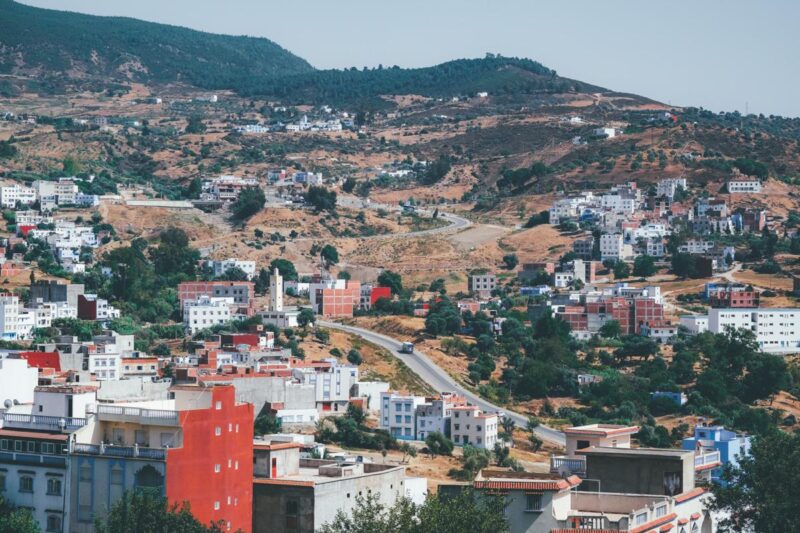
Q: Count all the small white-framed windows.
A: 11